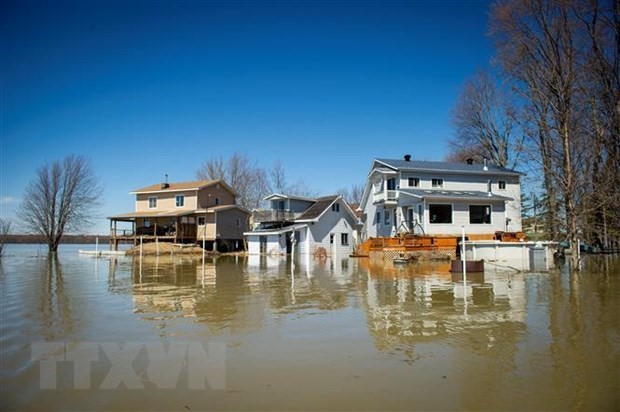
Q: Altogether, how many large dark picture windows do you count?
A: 2